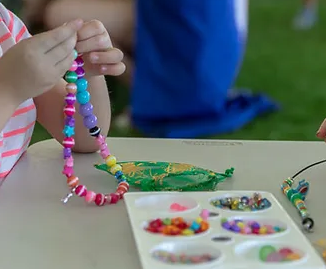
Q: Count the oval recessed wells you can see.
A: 6